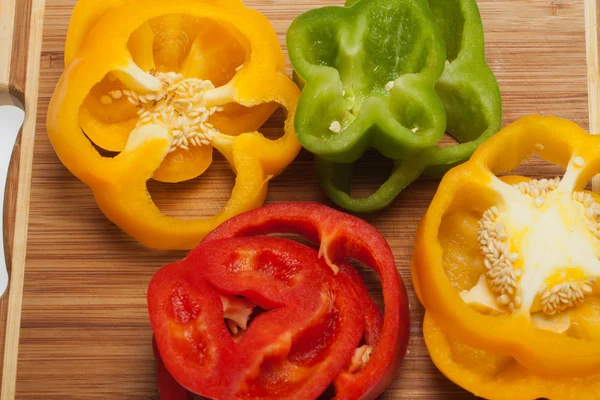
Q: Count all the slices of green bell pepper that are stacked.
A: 2